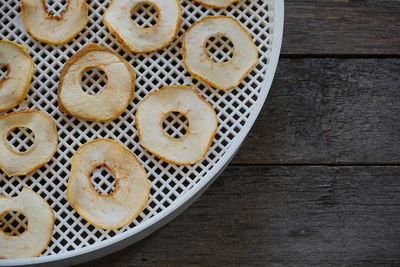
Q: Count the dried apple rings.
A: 10